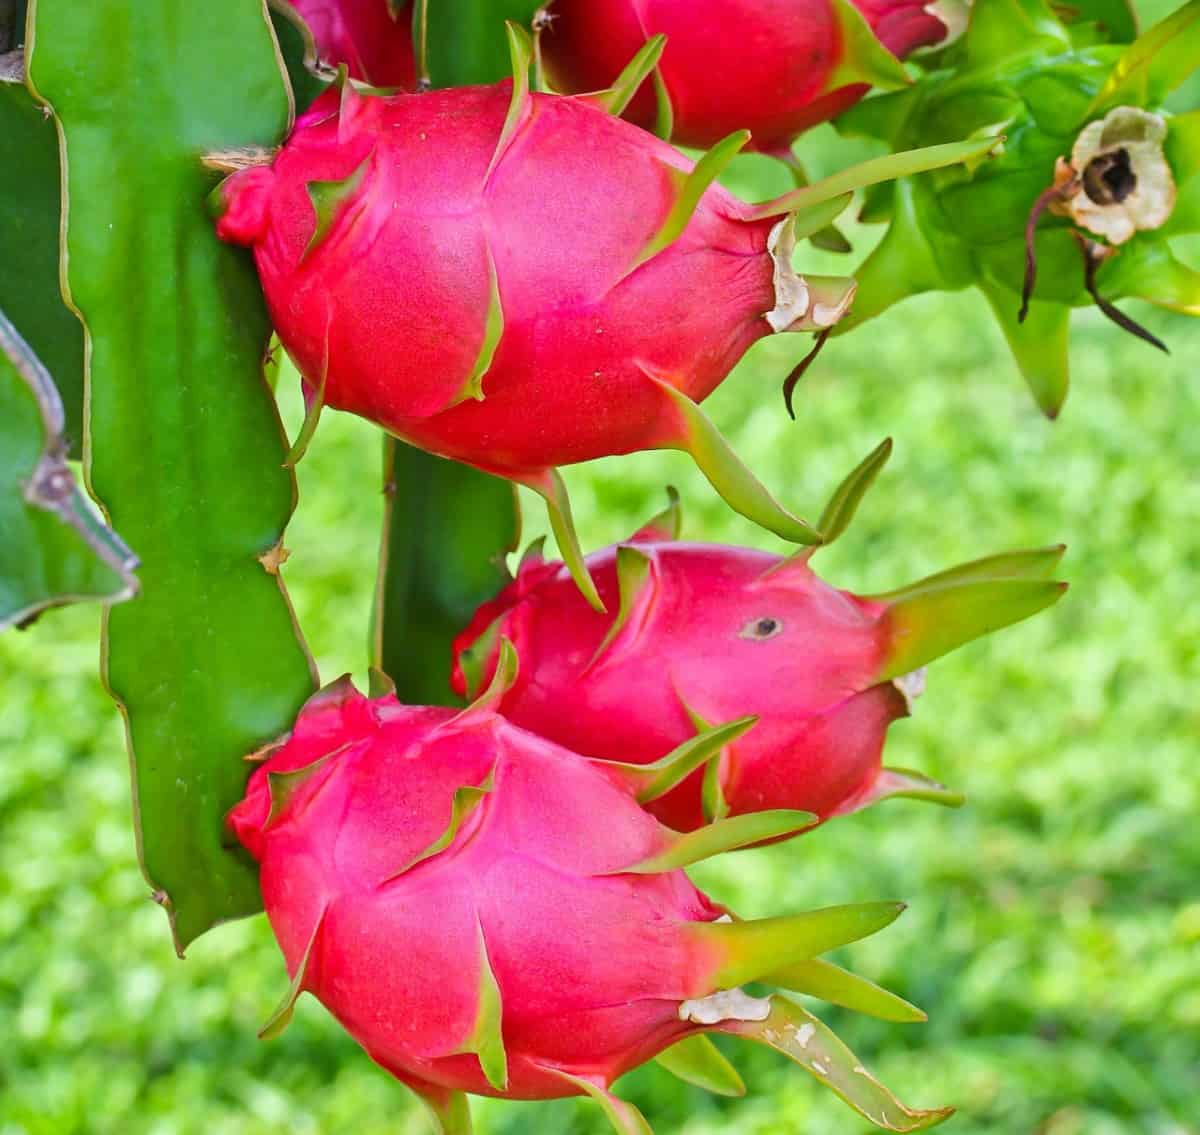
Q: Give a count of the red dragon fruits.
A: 5